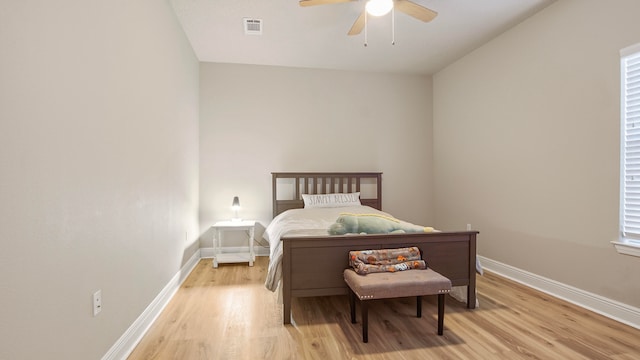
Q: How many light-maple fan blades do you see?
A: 3